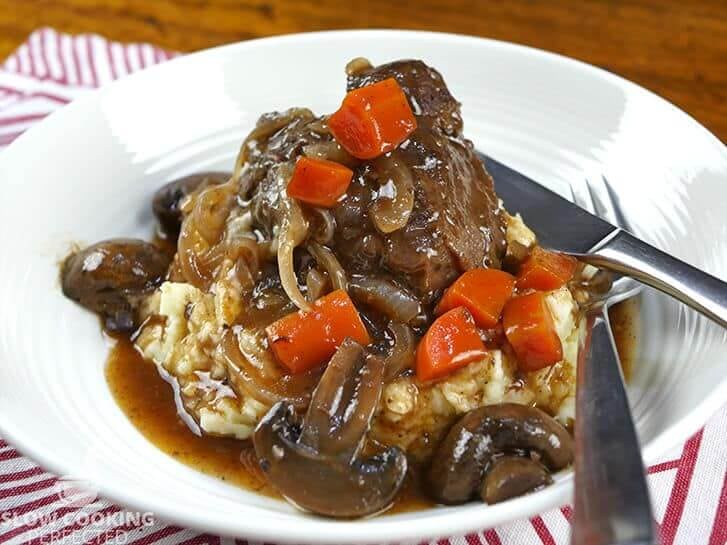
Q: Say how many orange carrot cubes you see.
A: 7